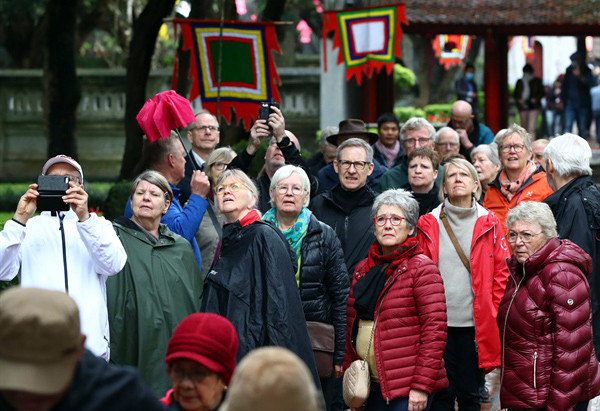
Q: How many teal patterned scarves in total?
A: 1